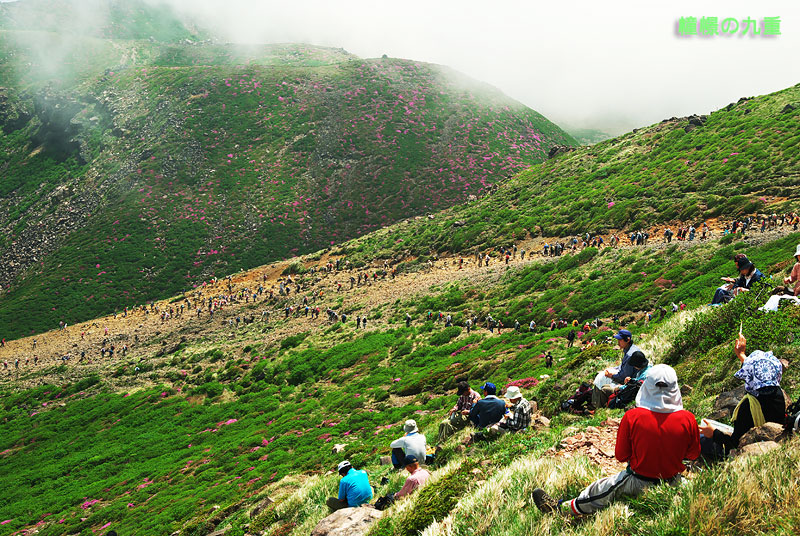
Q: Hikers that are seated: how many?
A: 13